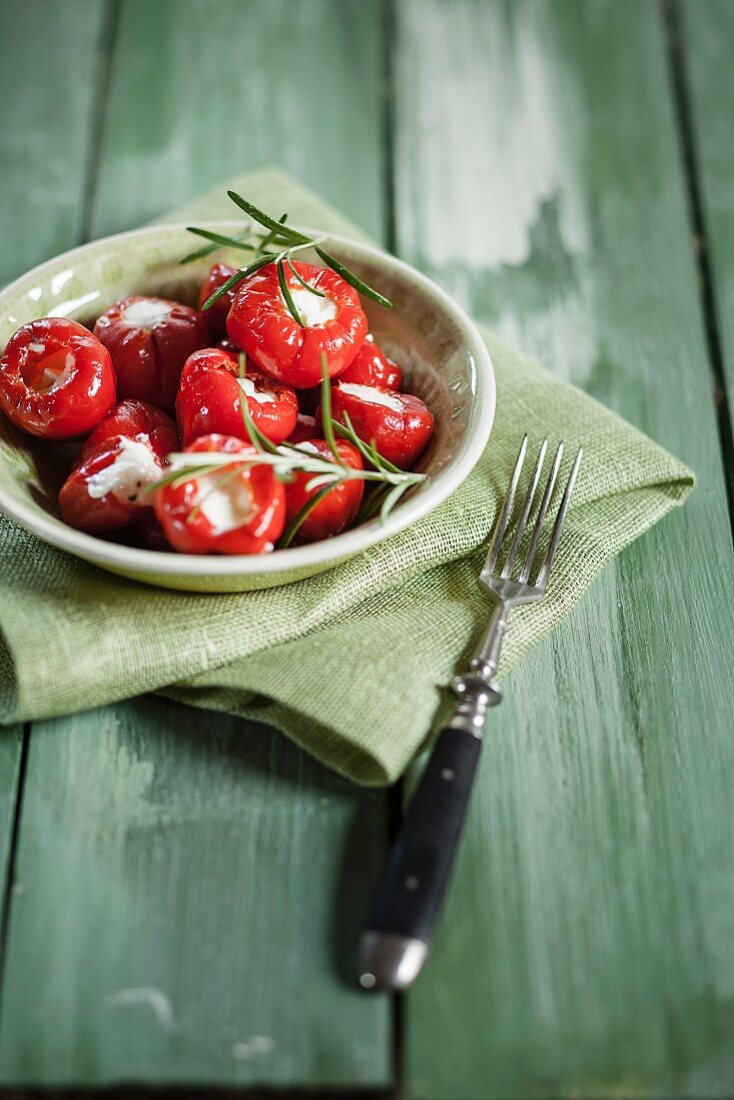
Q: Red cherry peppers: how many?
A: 11